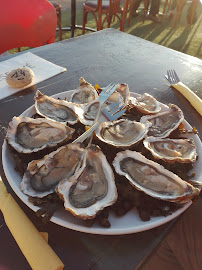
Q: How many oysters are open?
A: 12